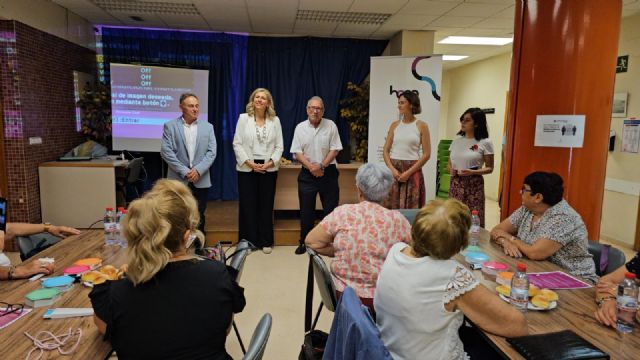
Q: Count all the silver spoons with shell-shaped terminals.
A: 0